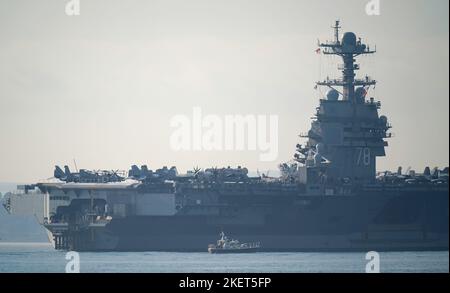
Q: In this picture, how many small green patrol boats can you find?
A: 1